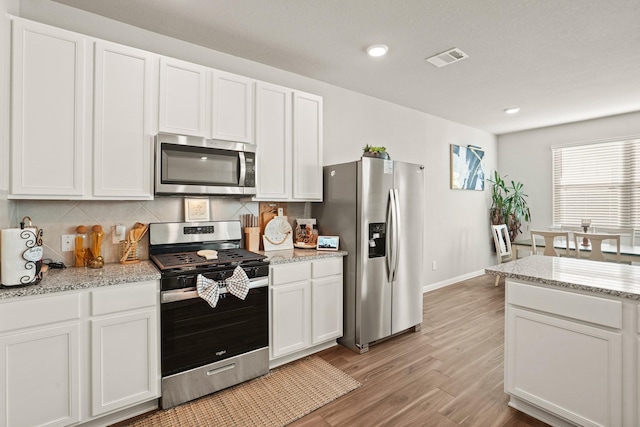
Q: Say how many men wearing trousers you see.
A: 0